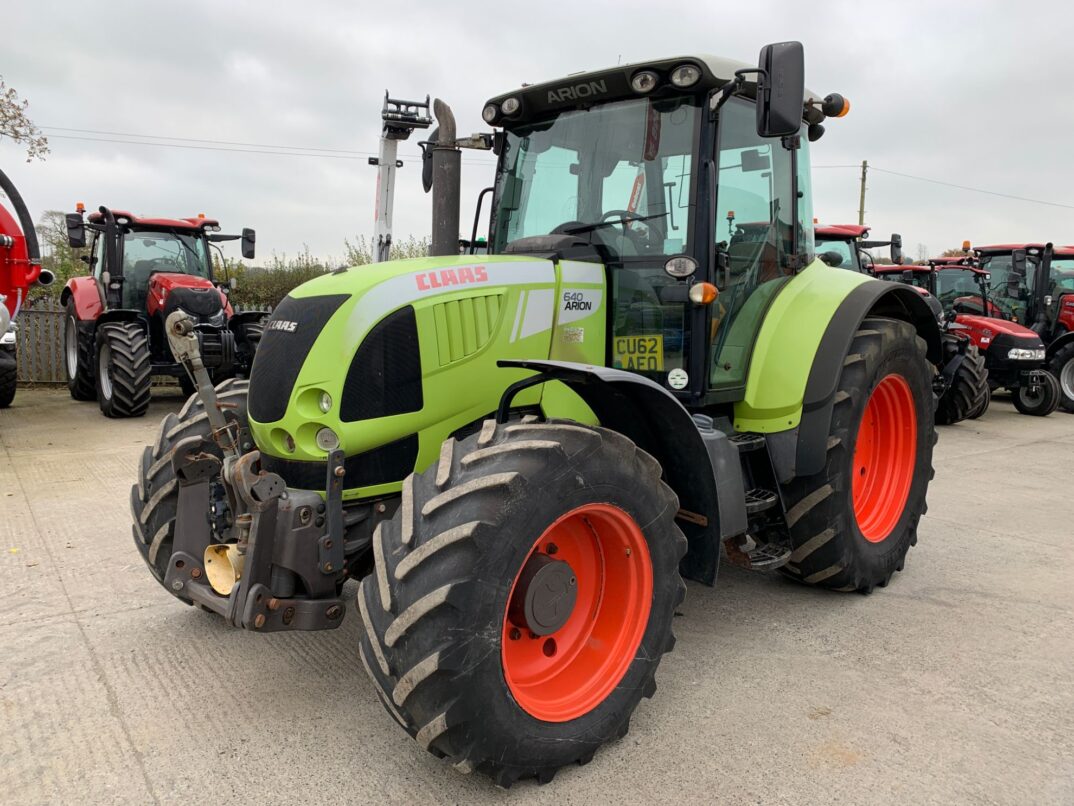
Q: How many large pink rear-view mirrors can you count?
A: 0